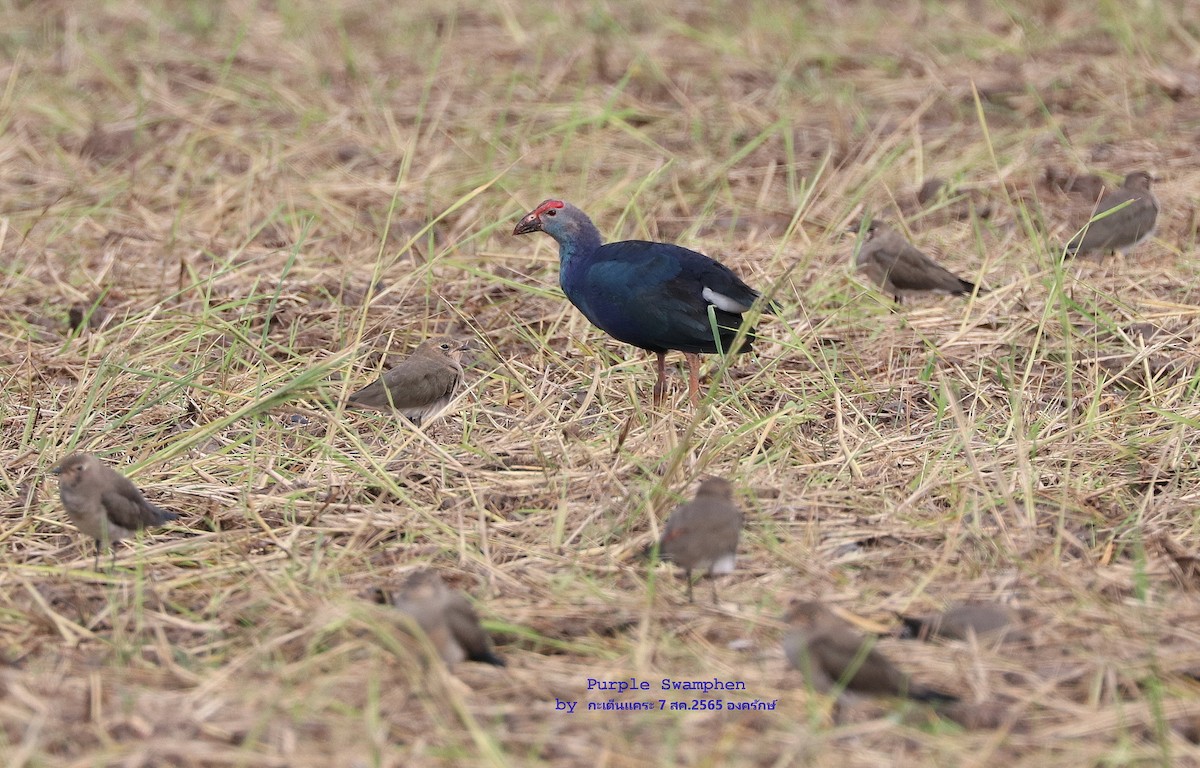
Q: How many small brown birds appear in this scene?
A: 8